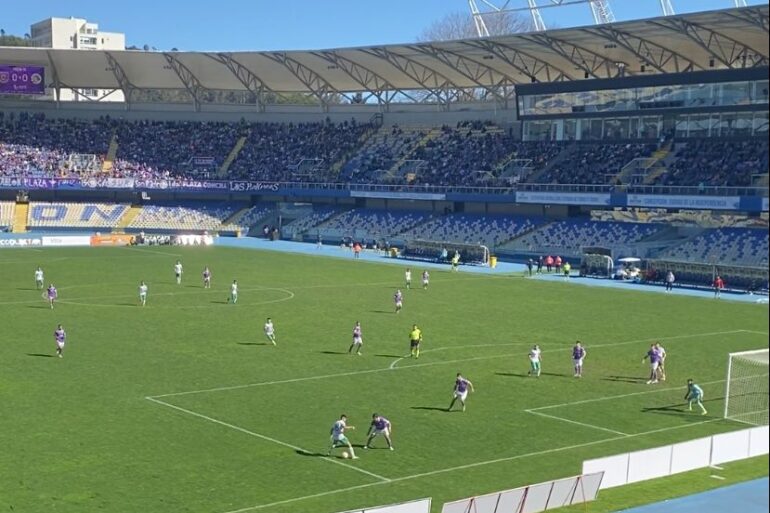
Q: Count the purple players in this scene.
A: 10